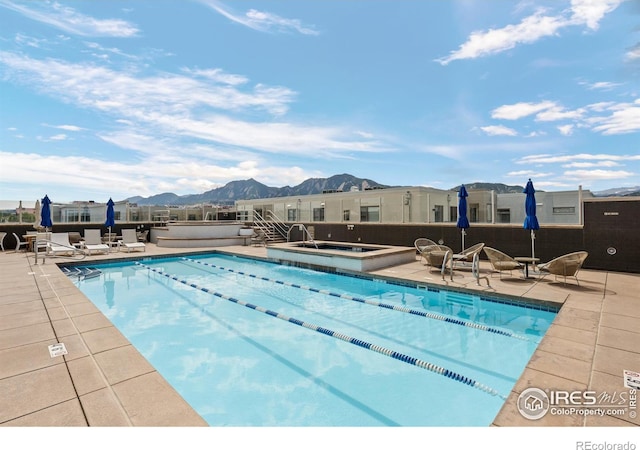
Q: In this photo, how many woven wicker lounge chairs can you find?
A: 5